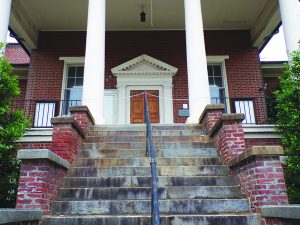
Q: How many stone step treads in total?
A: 11